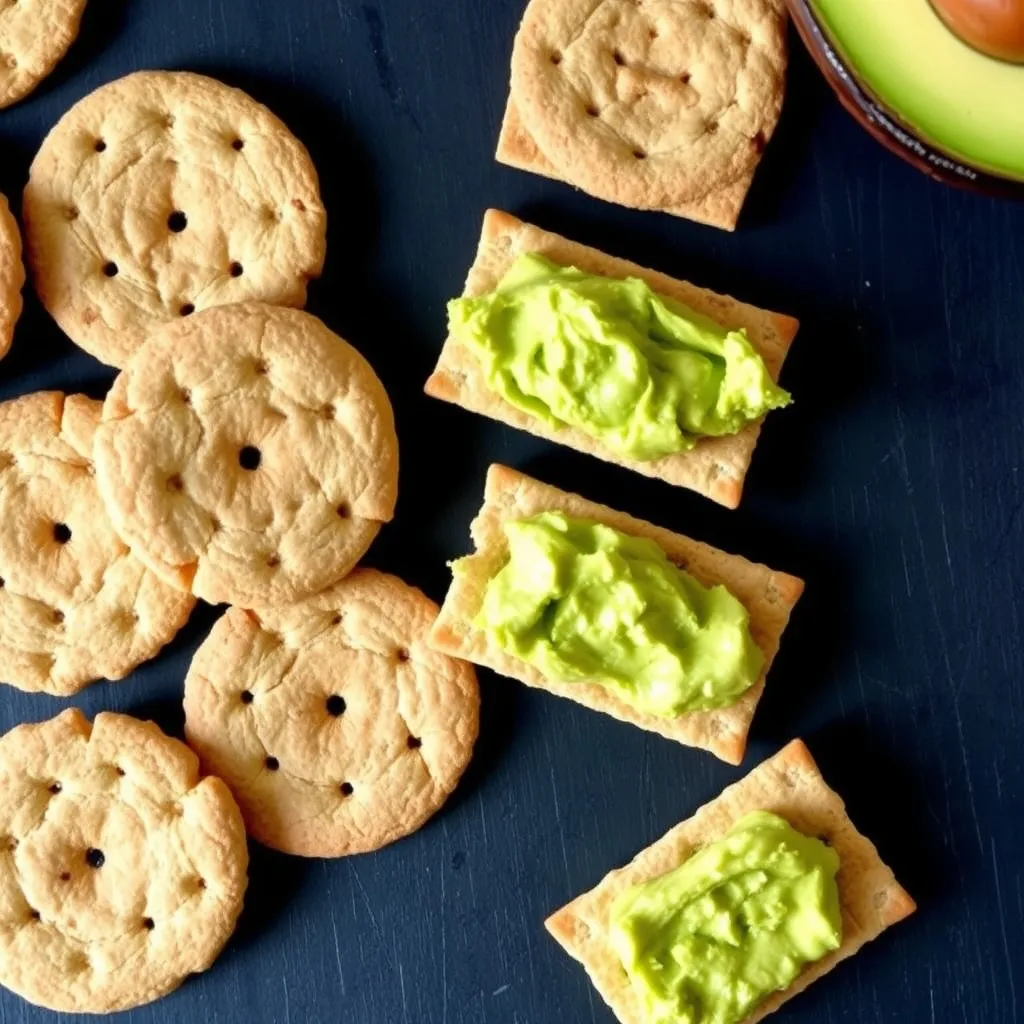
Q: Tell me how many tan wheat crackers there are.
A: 12